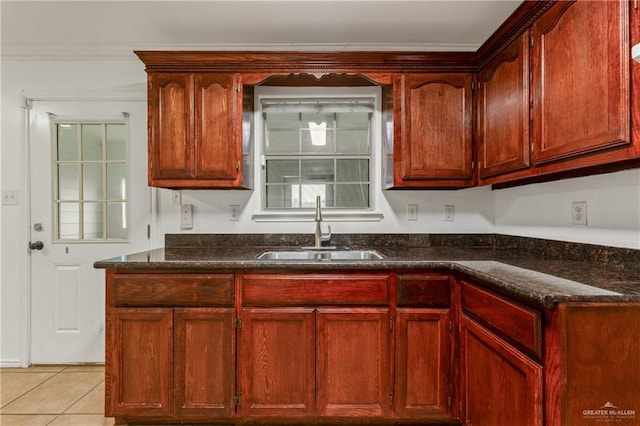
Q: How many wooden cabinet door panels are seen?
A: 11